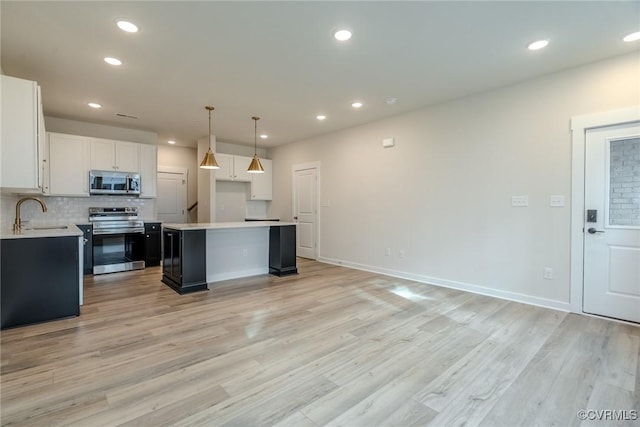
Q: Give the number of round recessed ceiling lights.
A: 10